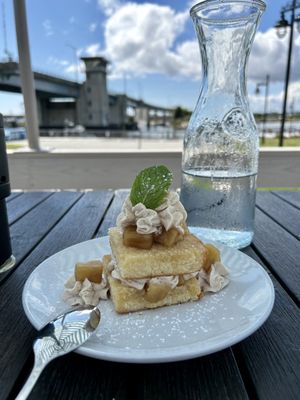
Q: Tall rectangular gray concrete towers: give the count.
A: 1